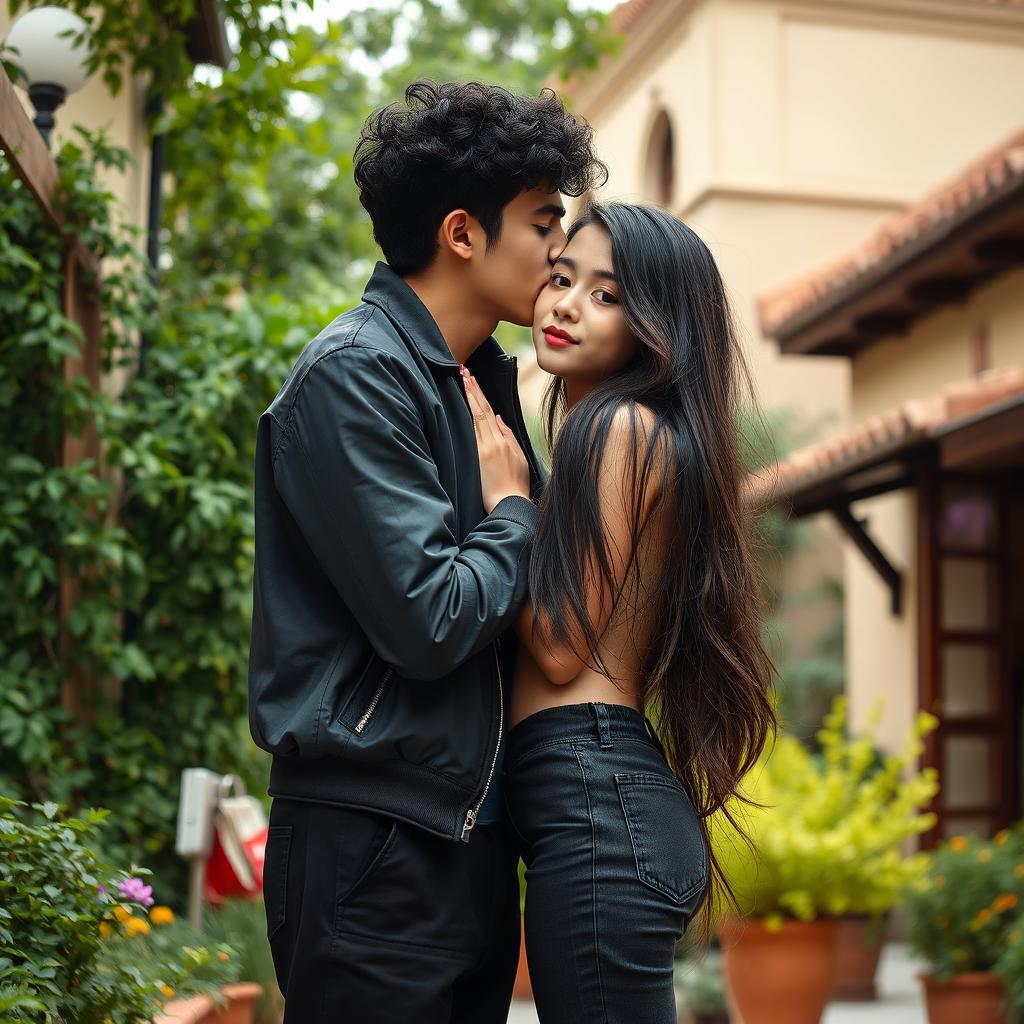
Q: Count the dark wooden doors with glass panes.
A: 1